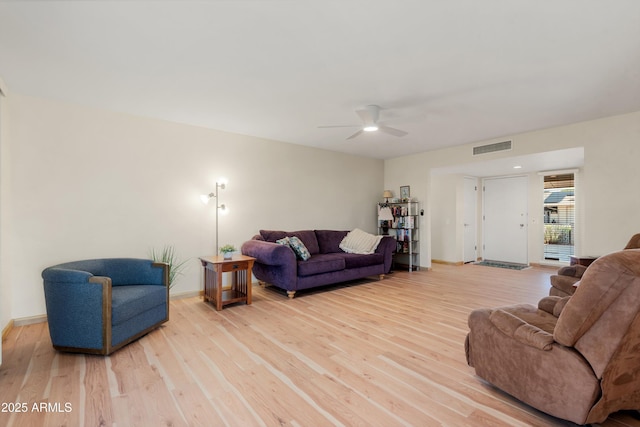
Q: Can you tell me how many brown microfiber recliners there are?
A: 2